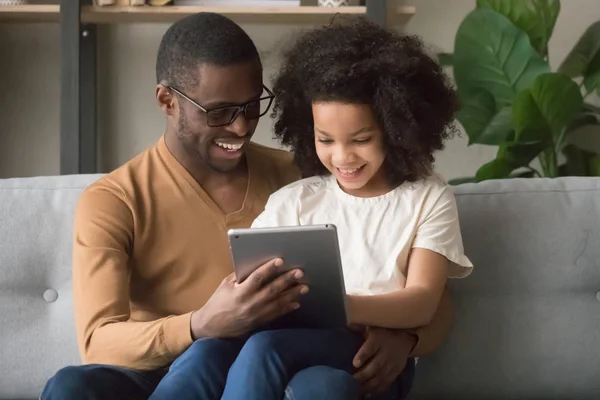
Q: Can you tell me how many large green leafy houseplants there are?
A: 1